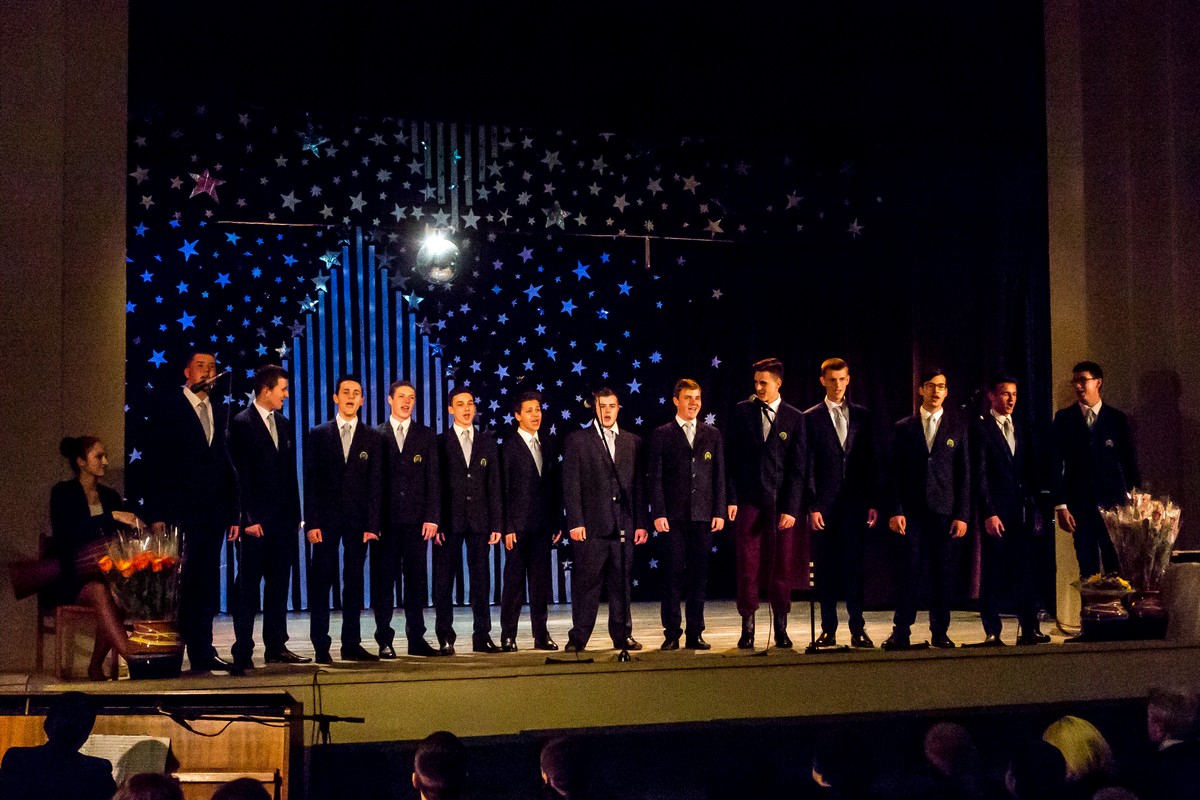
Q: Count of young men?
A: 13